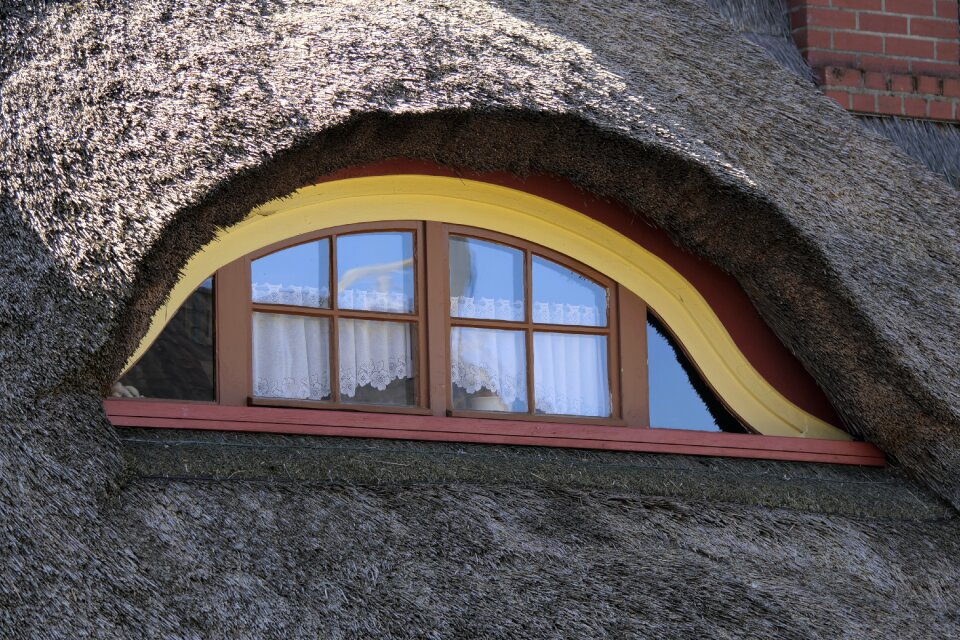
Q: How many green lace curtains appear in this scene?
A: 0